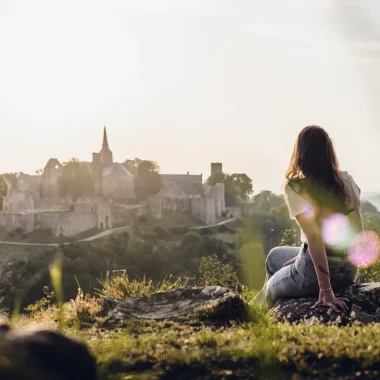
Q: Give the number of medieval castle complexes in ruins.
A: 1